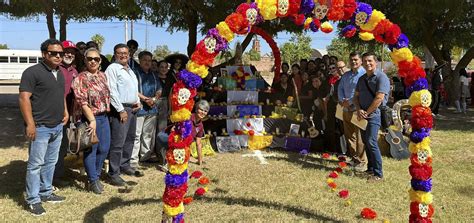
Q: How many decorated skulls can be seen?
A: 10